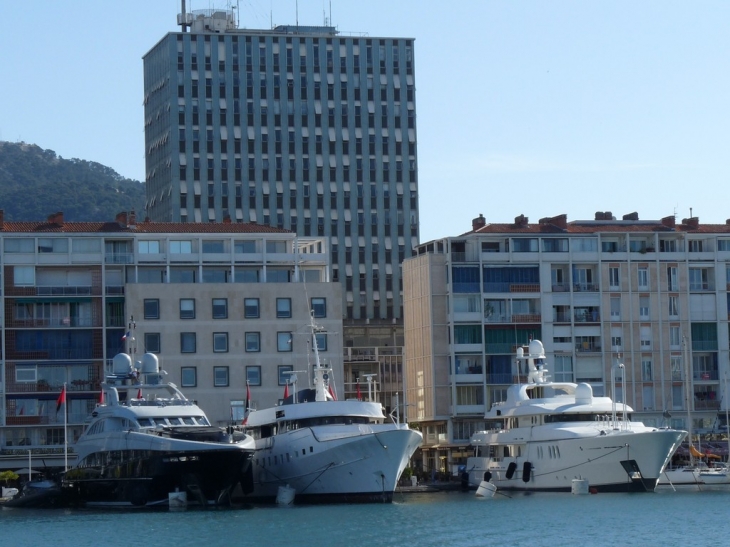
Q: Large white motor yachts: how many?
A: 2